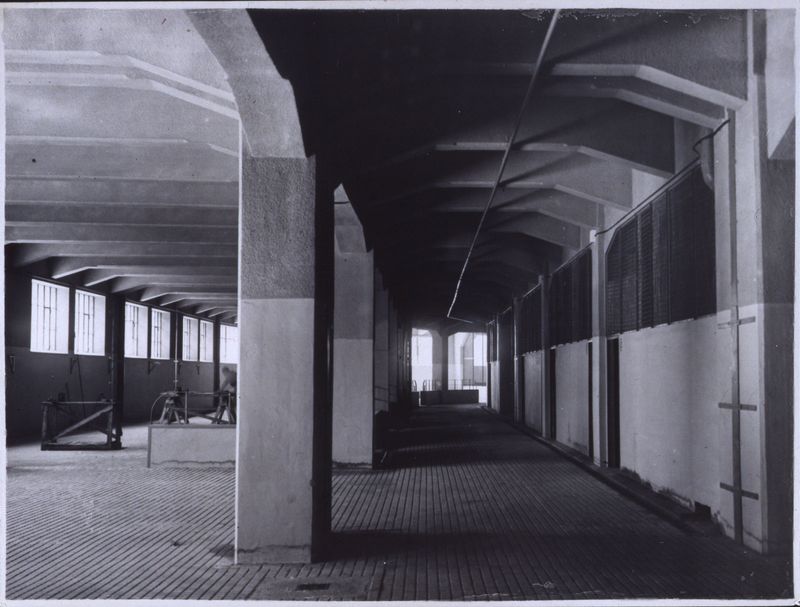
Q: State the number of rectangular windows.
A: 7